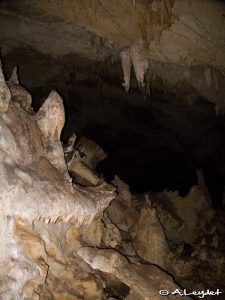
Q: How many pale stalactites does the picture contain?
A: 2